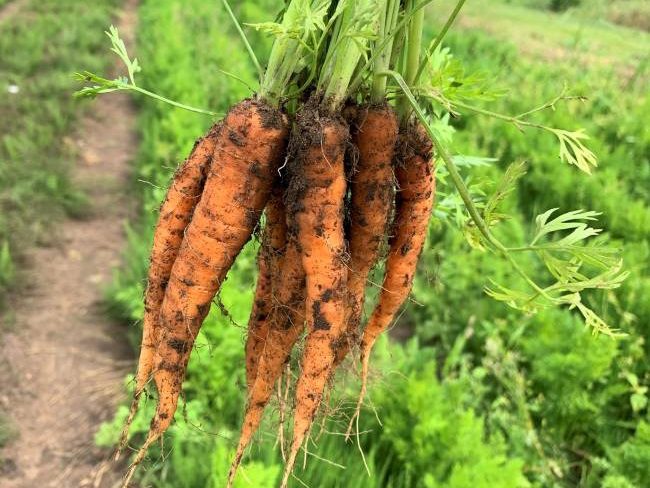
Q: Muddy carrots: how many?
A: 7